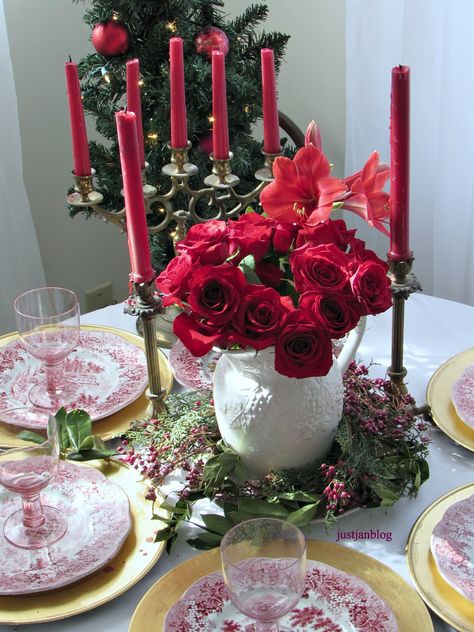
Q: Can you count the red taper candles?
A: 7